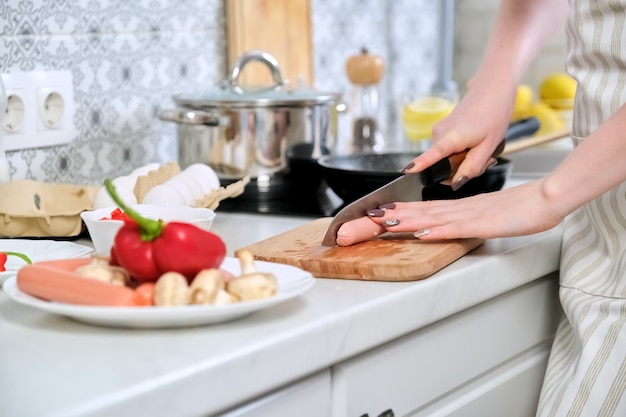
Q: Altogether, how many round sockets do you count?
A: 2